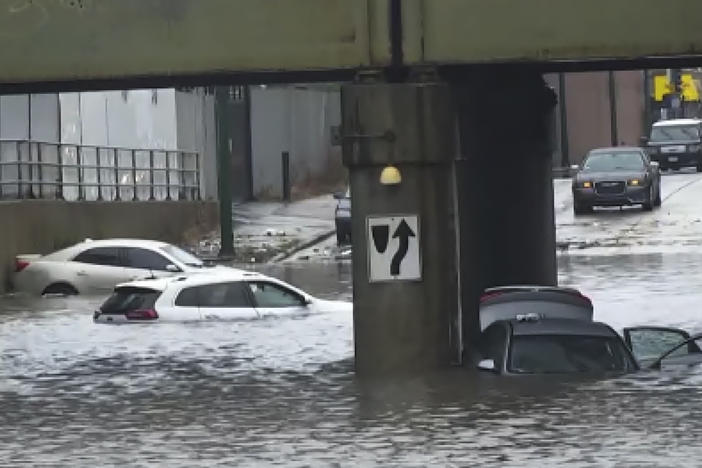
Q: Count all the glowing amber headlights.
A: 2